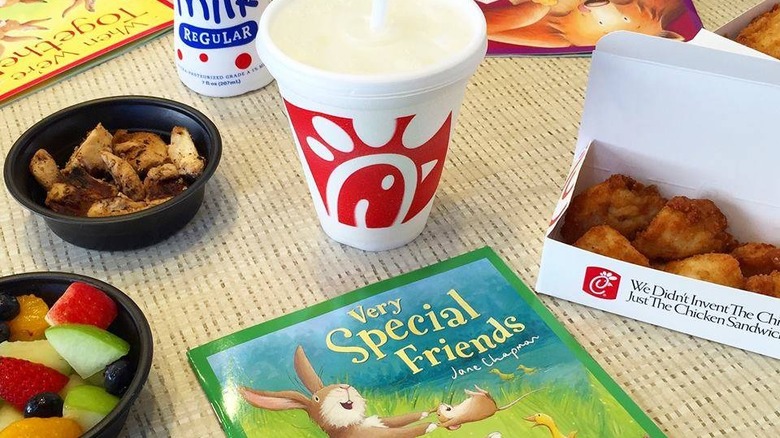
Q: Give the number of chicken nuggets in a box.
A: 6